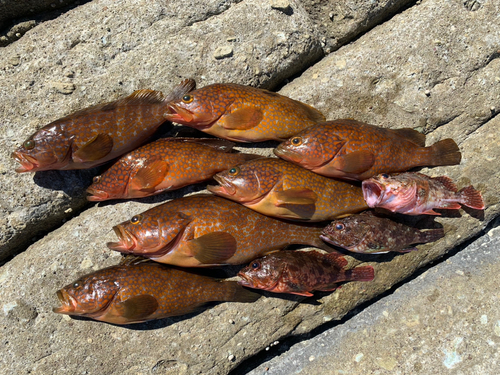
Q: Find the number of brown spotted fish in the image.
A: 7